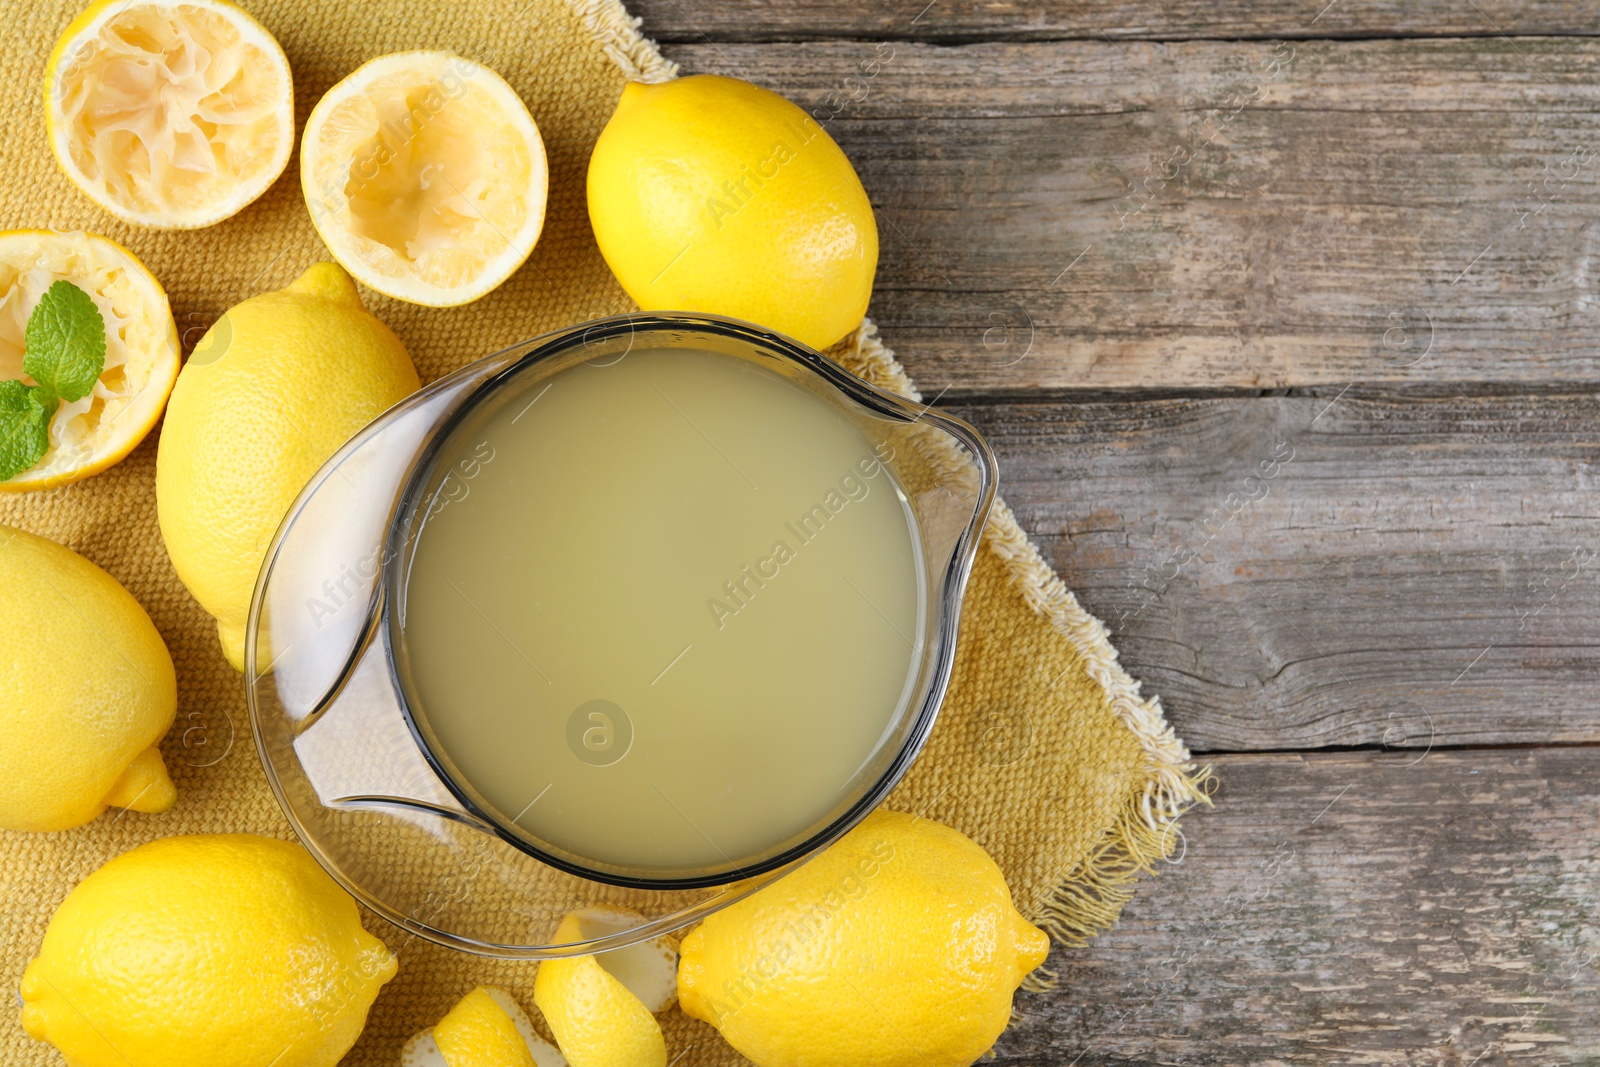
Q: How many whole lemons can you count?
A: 5